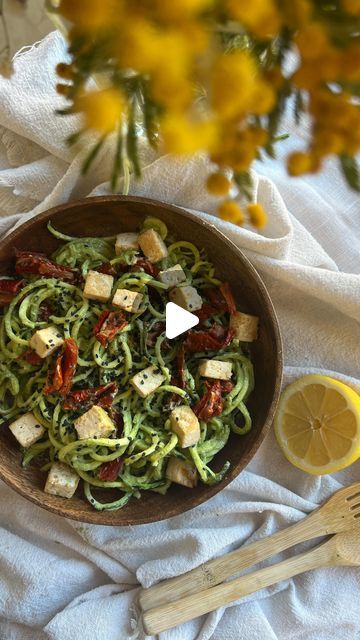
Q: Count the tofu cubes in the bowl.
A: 15